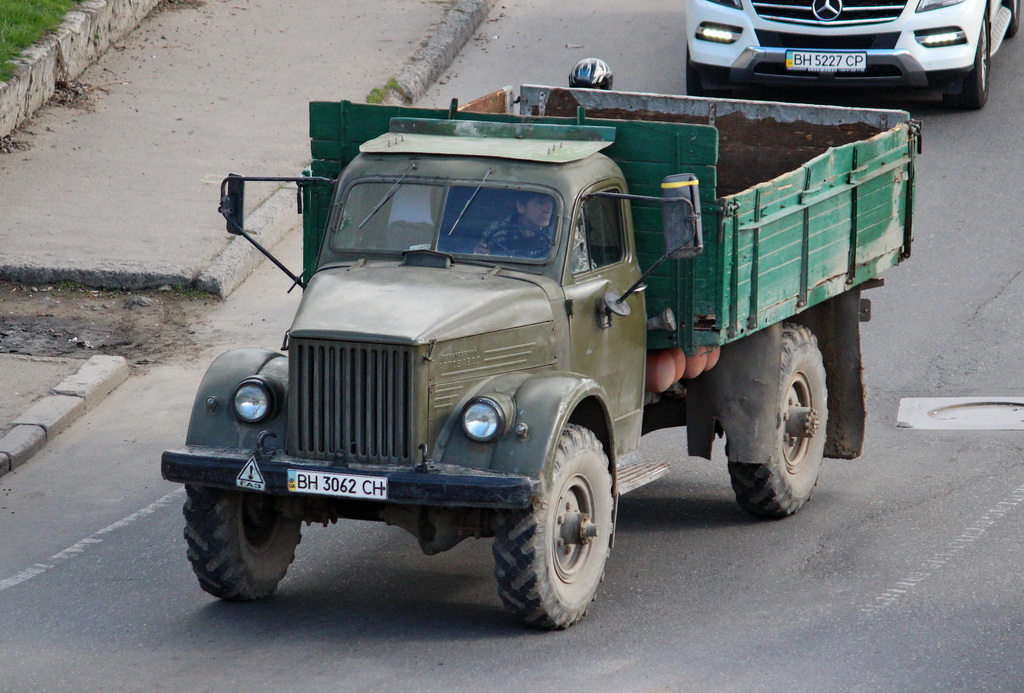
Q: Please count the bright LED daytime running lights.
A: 2